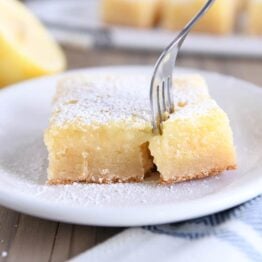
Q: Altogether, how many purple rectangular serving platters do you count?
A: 0